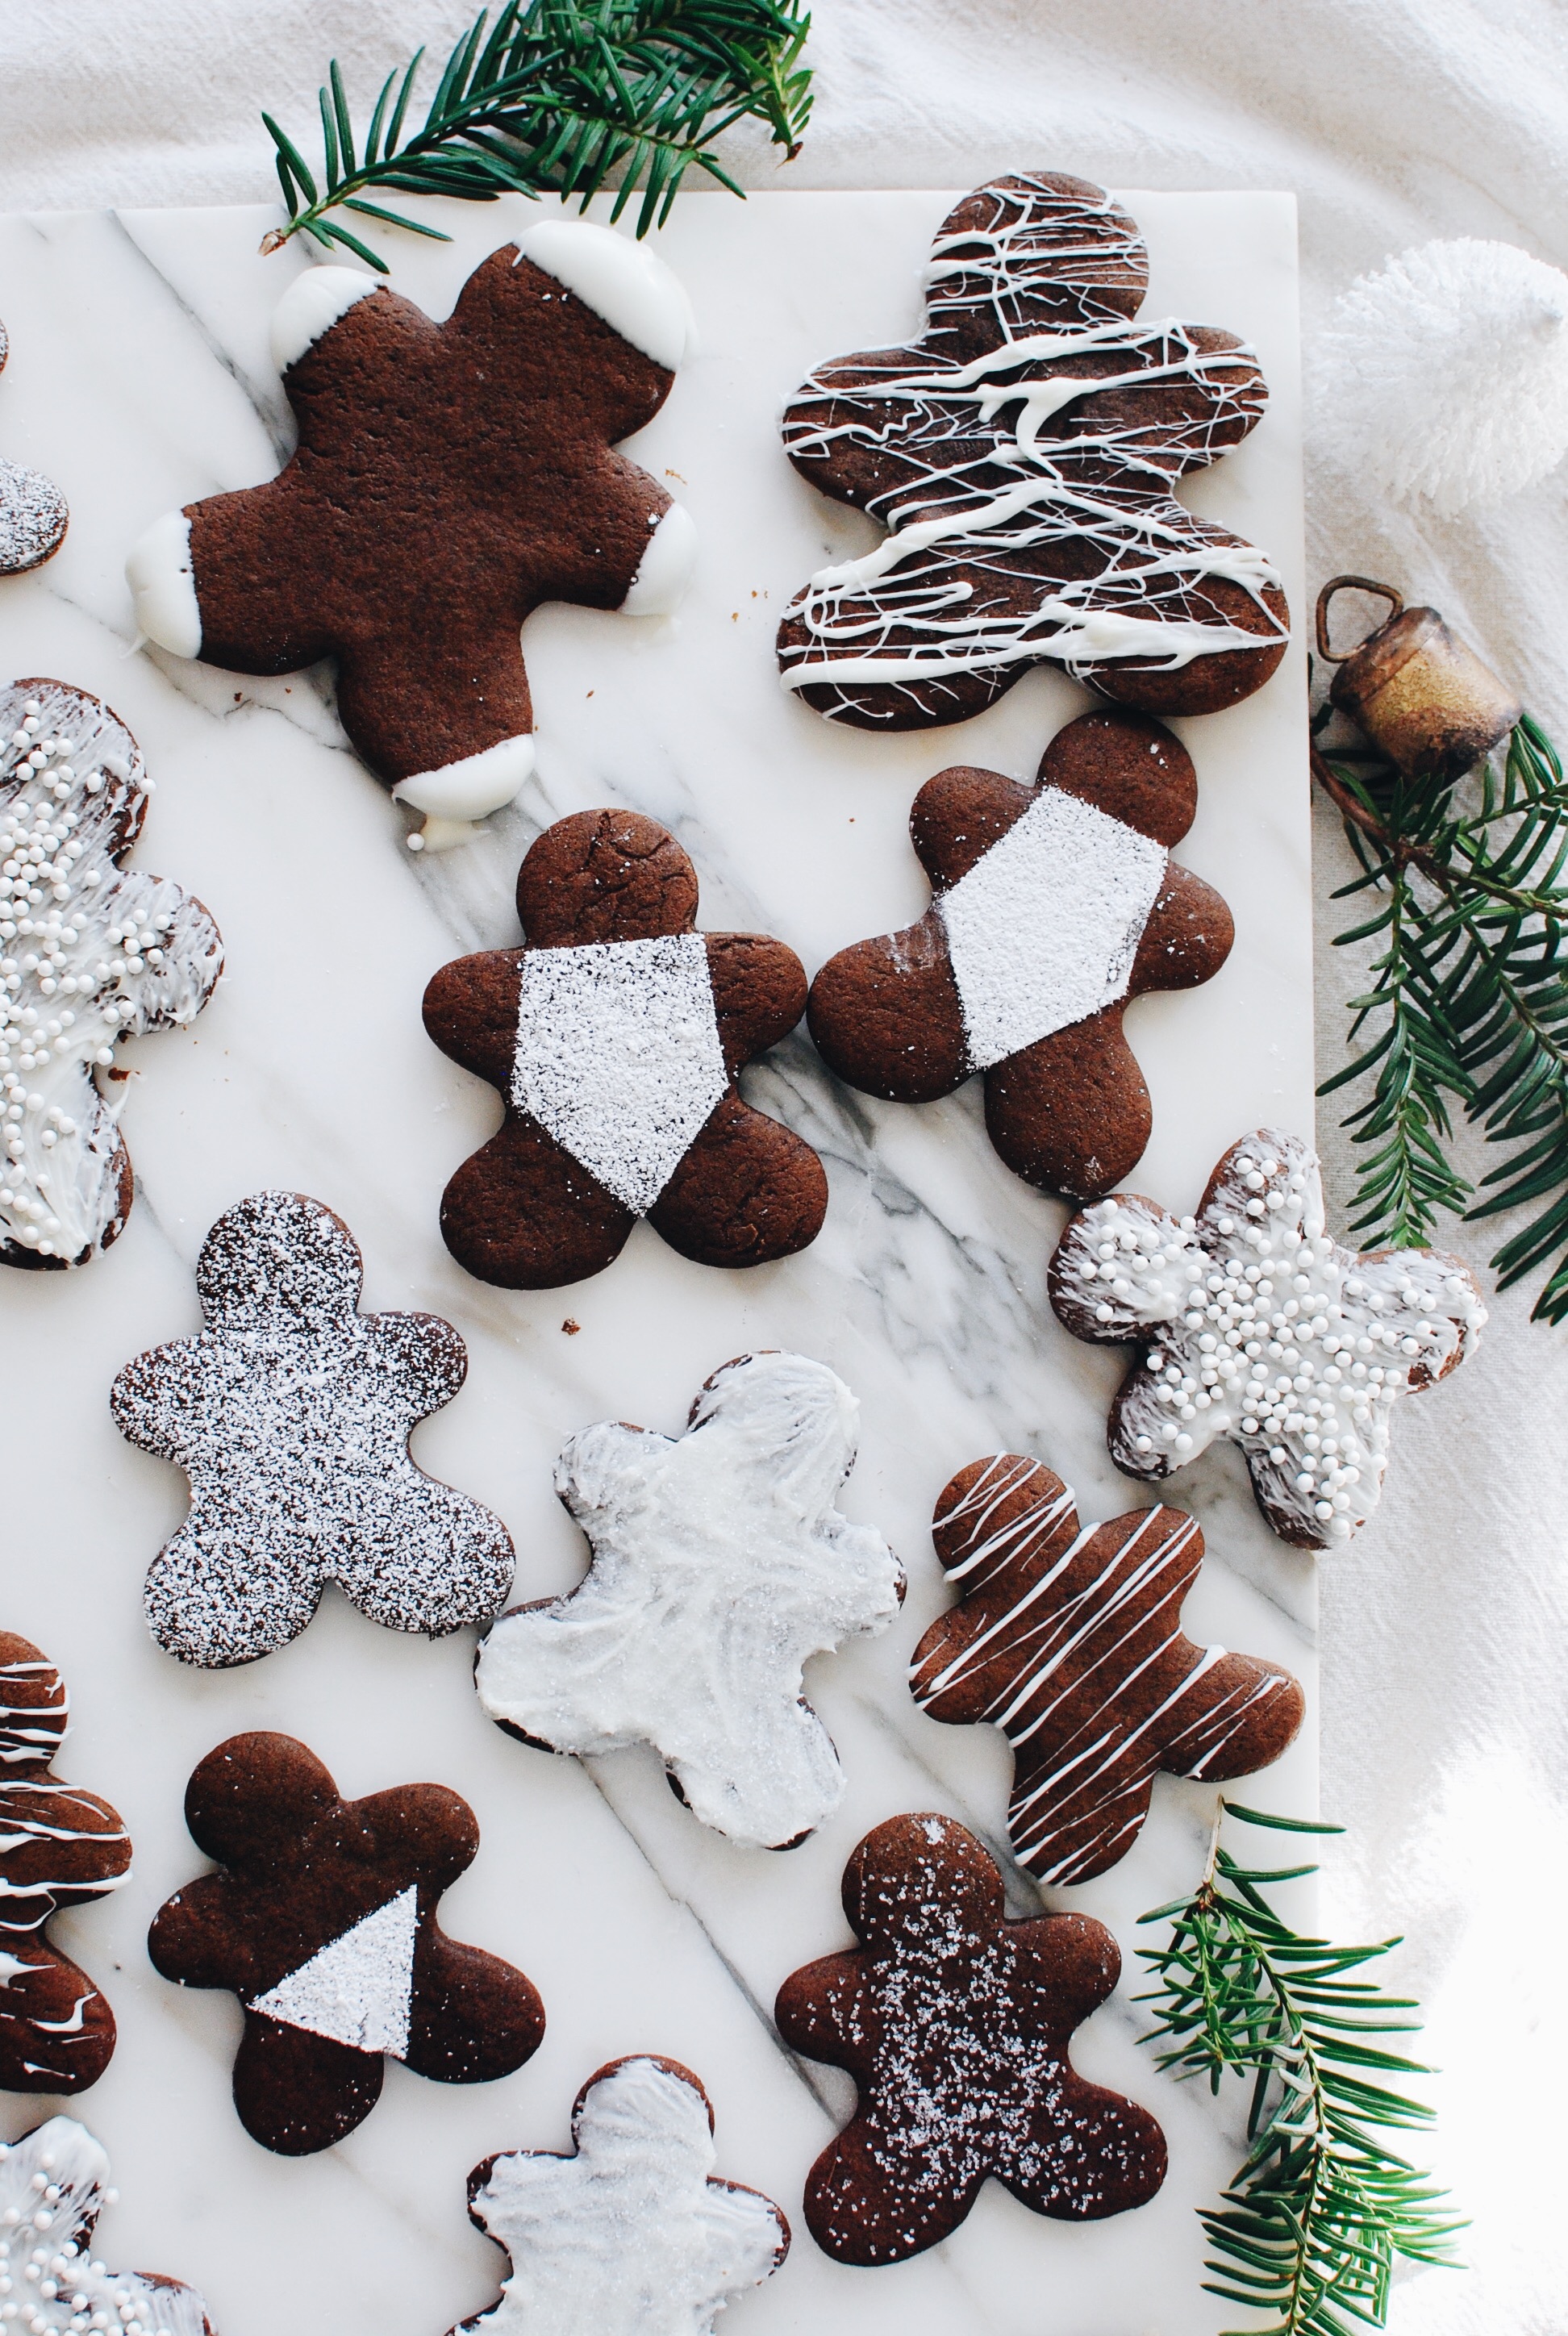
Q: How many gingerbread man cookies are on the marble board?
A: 15